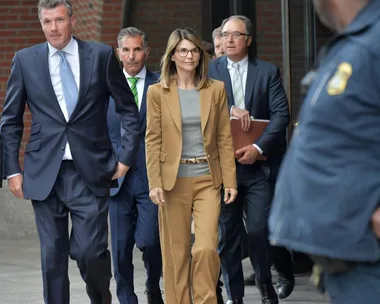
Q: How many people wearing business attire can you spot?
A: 4